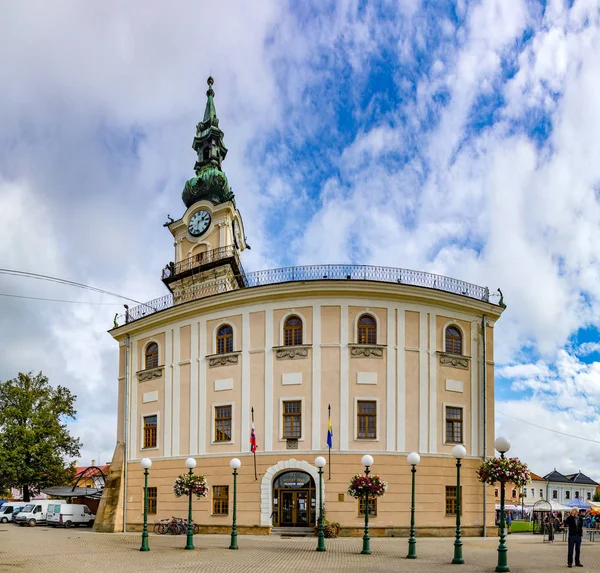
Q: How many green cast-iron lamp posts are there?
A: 8